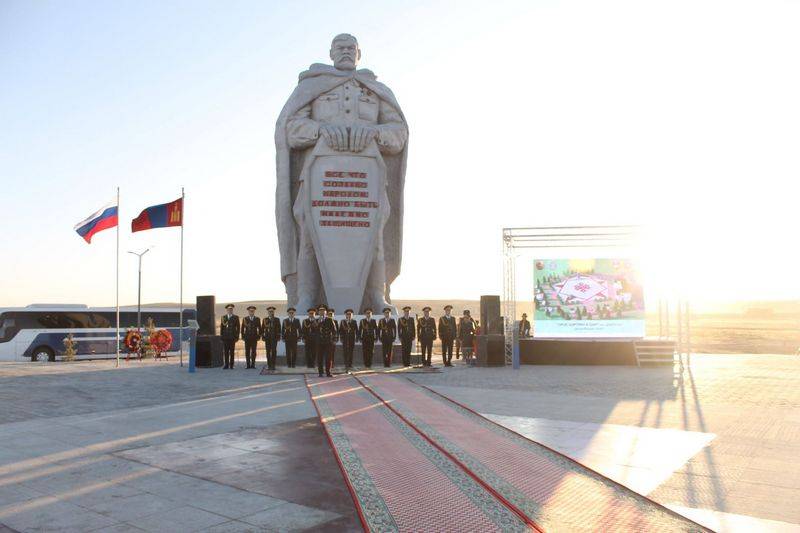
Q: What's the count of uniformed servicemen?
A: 13